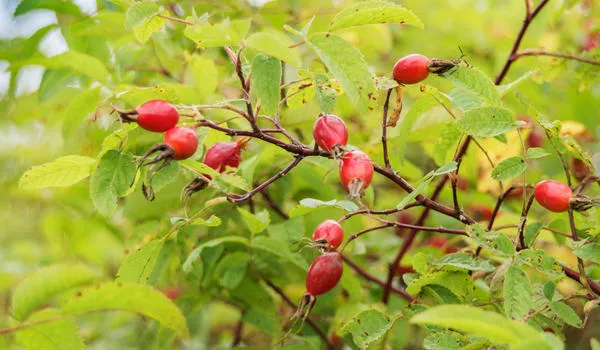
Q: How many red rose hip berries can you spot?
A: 9